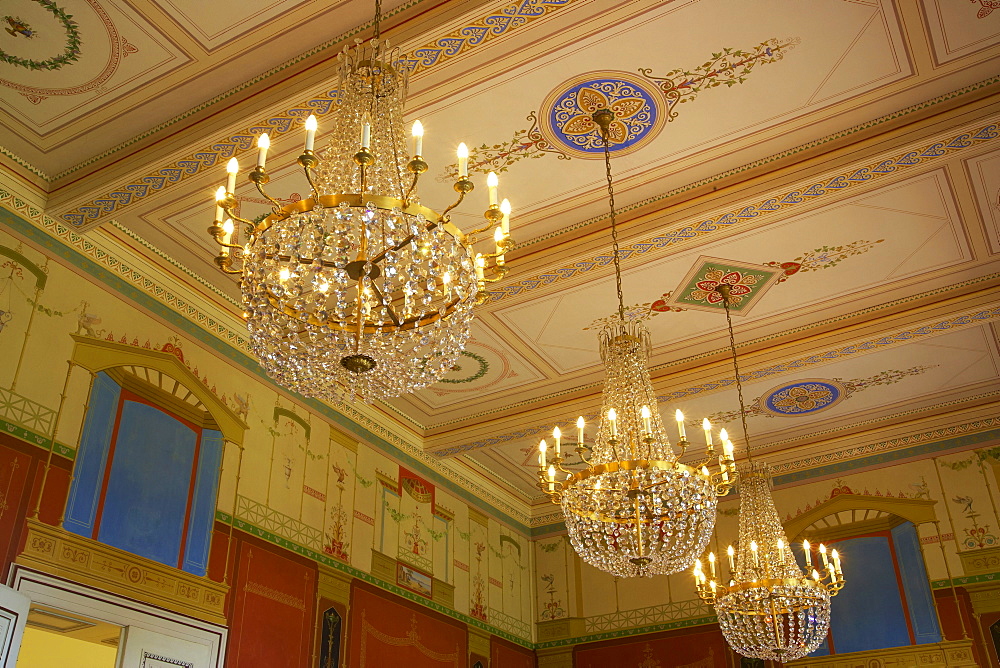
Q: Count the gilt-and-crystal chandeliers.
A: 3